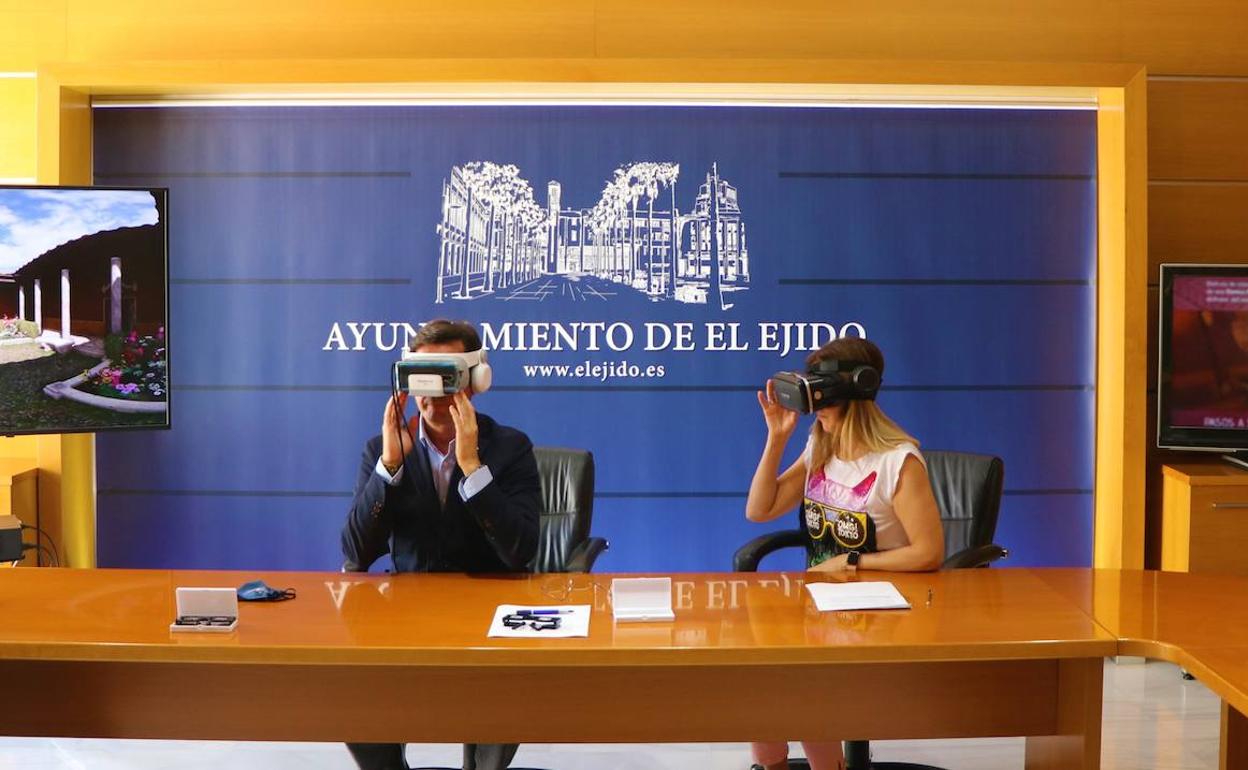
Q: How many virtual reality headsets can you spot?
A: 2